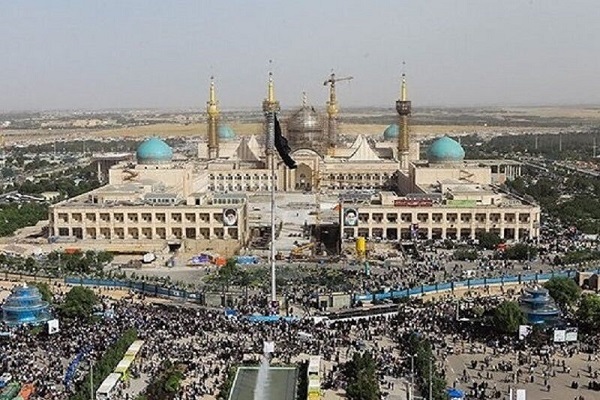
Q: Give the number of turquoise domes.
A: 4